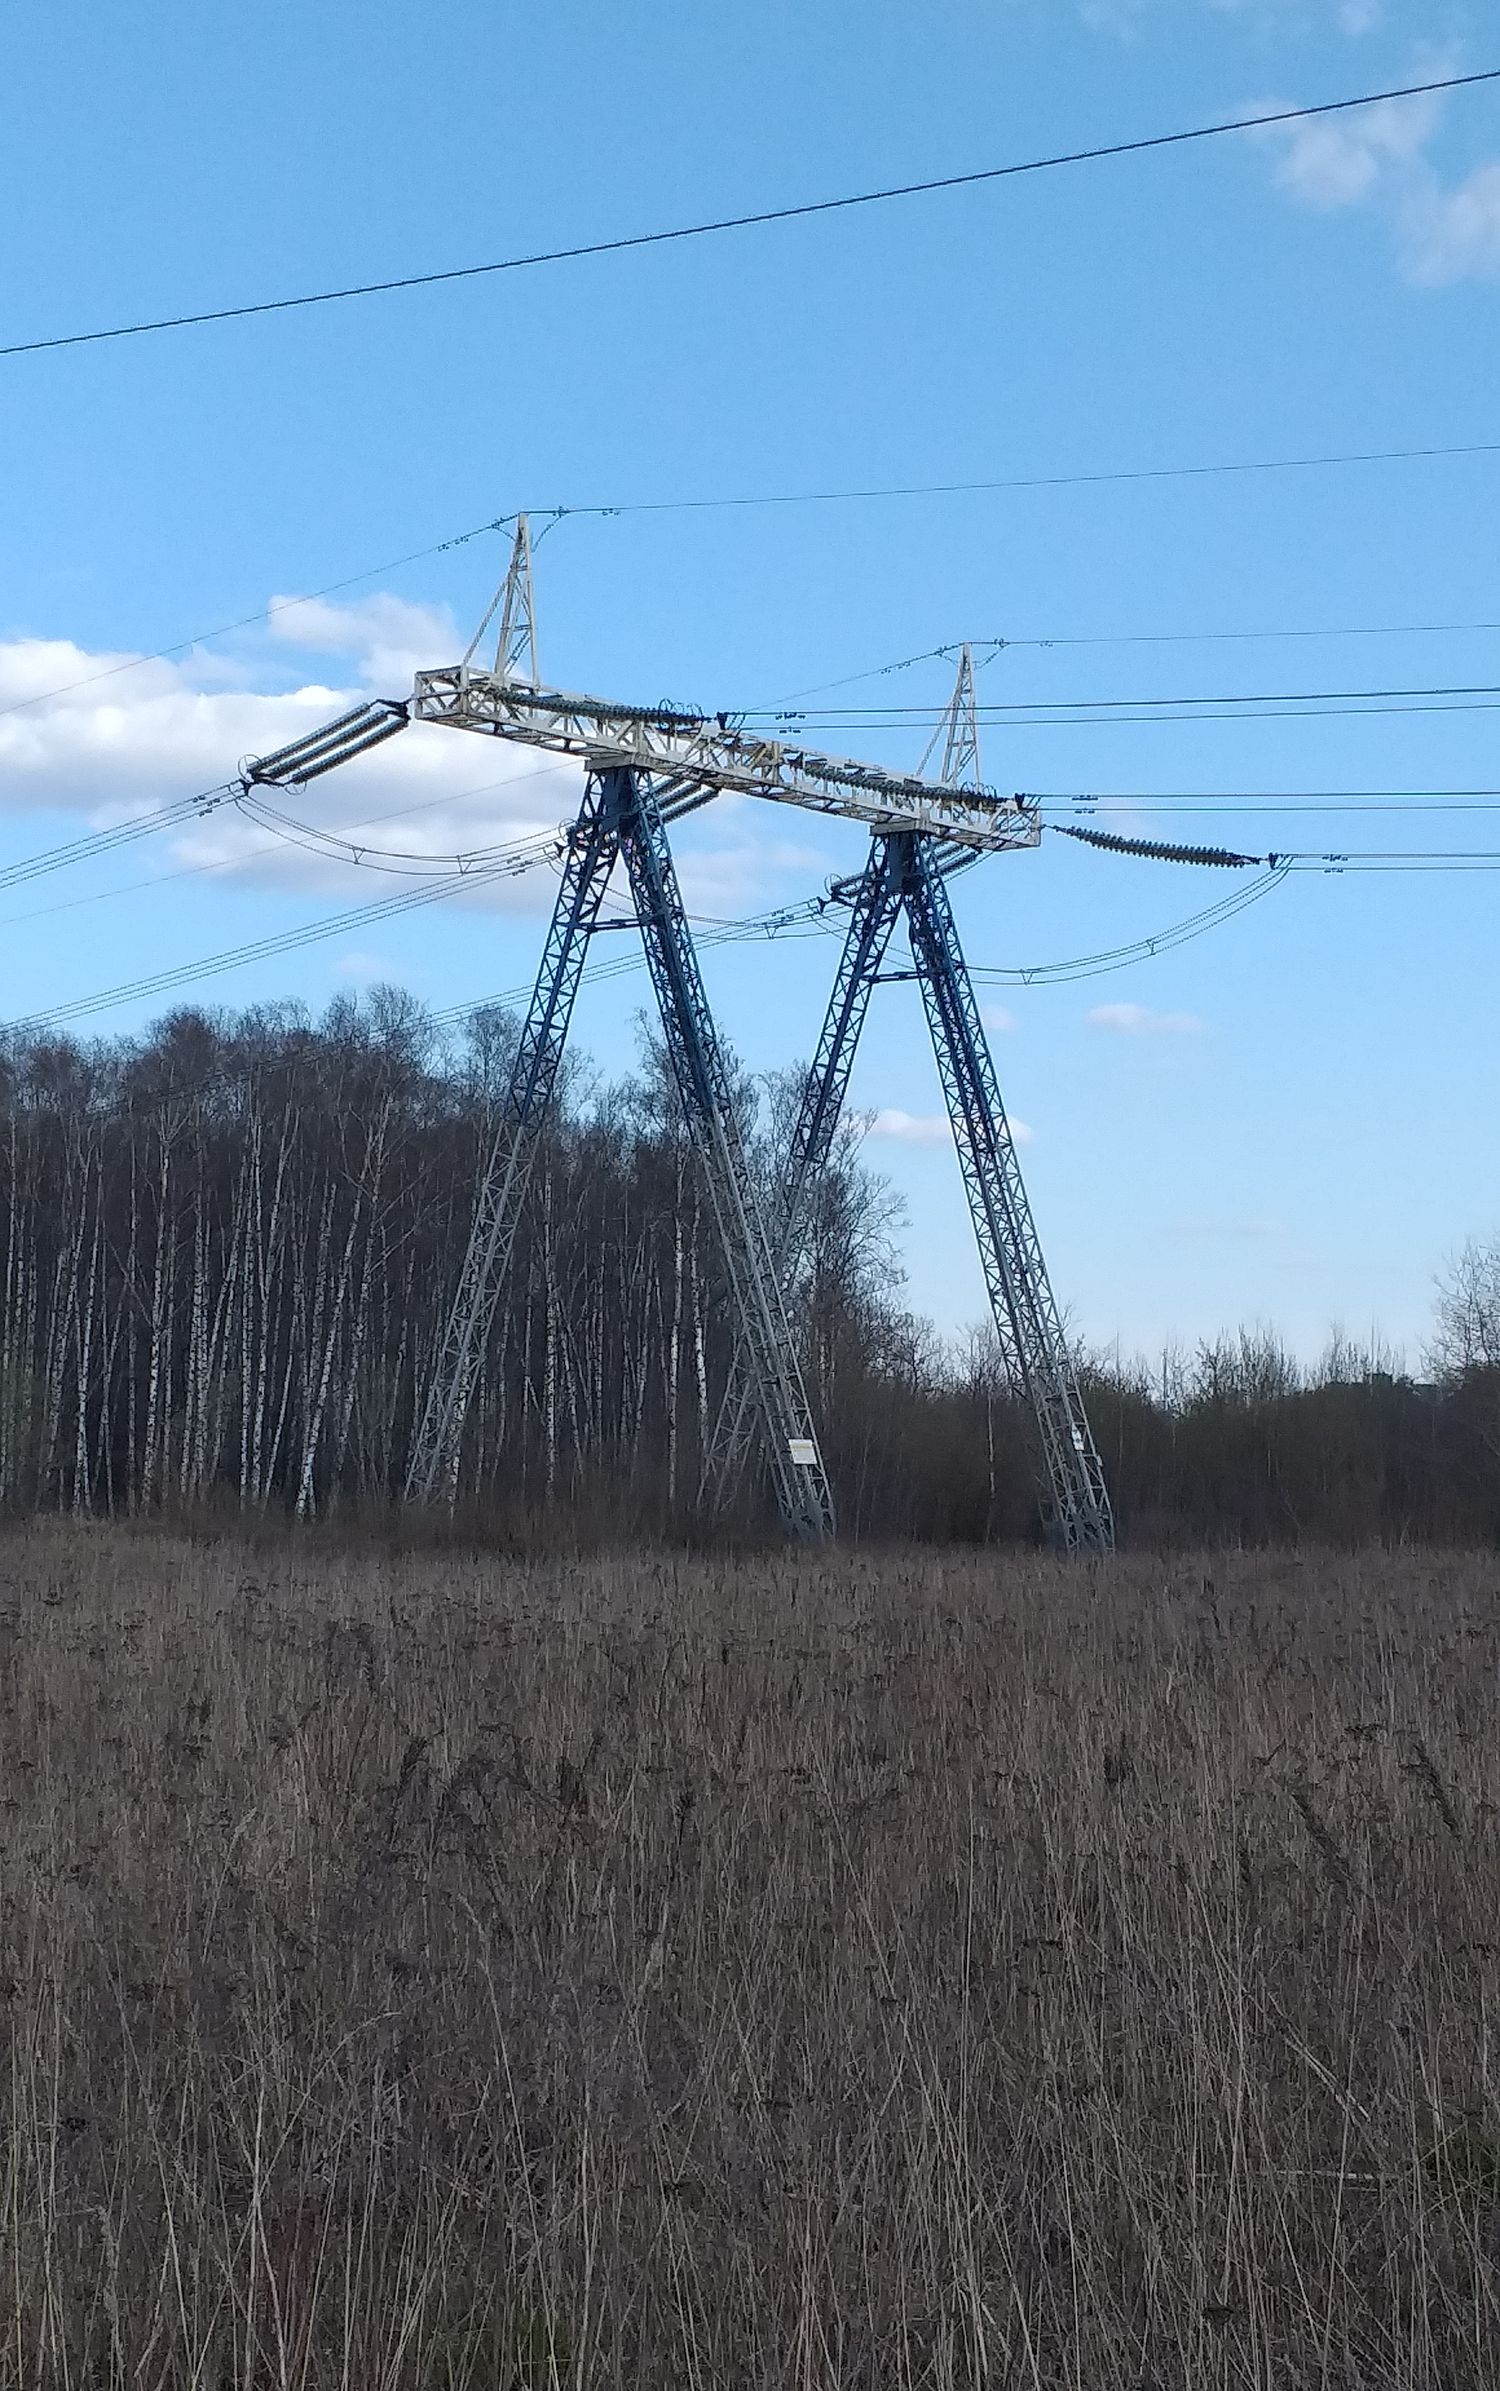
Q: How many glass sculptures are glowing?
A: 0